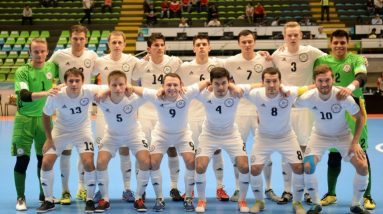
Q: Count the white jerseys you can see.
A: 12